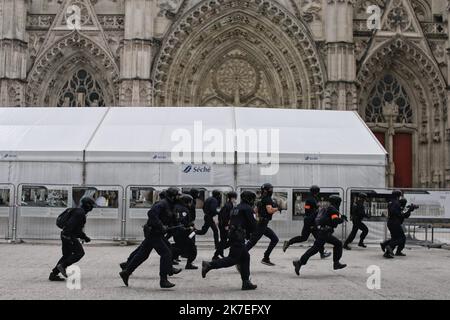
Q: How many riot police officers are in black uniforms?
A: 14